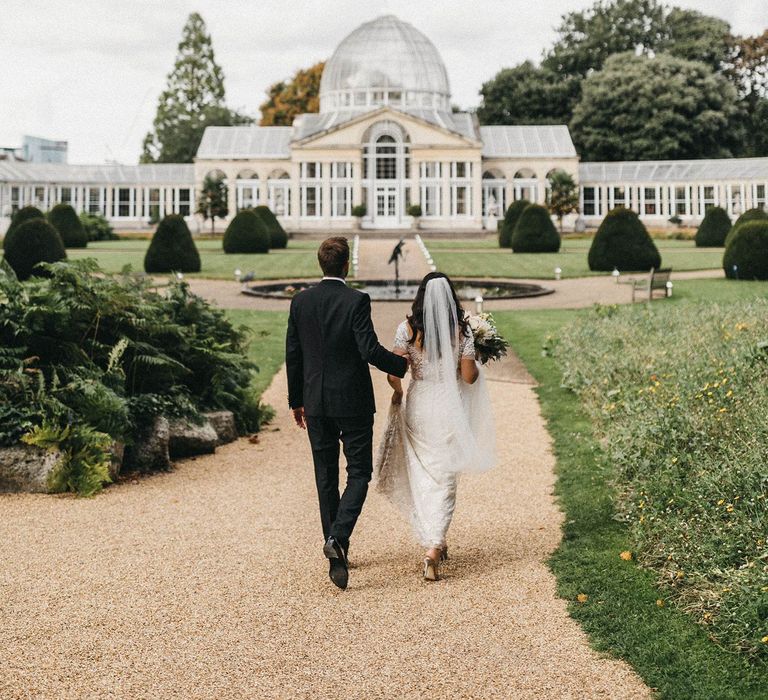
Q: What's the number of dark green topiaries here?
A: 12